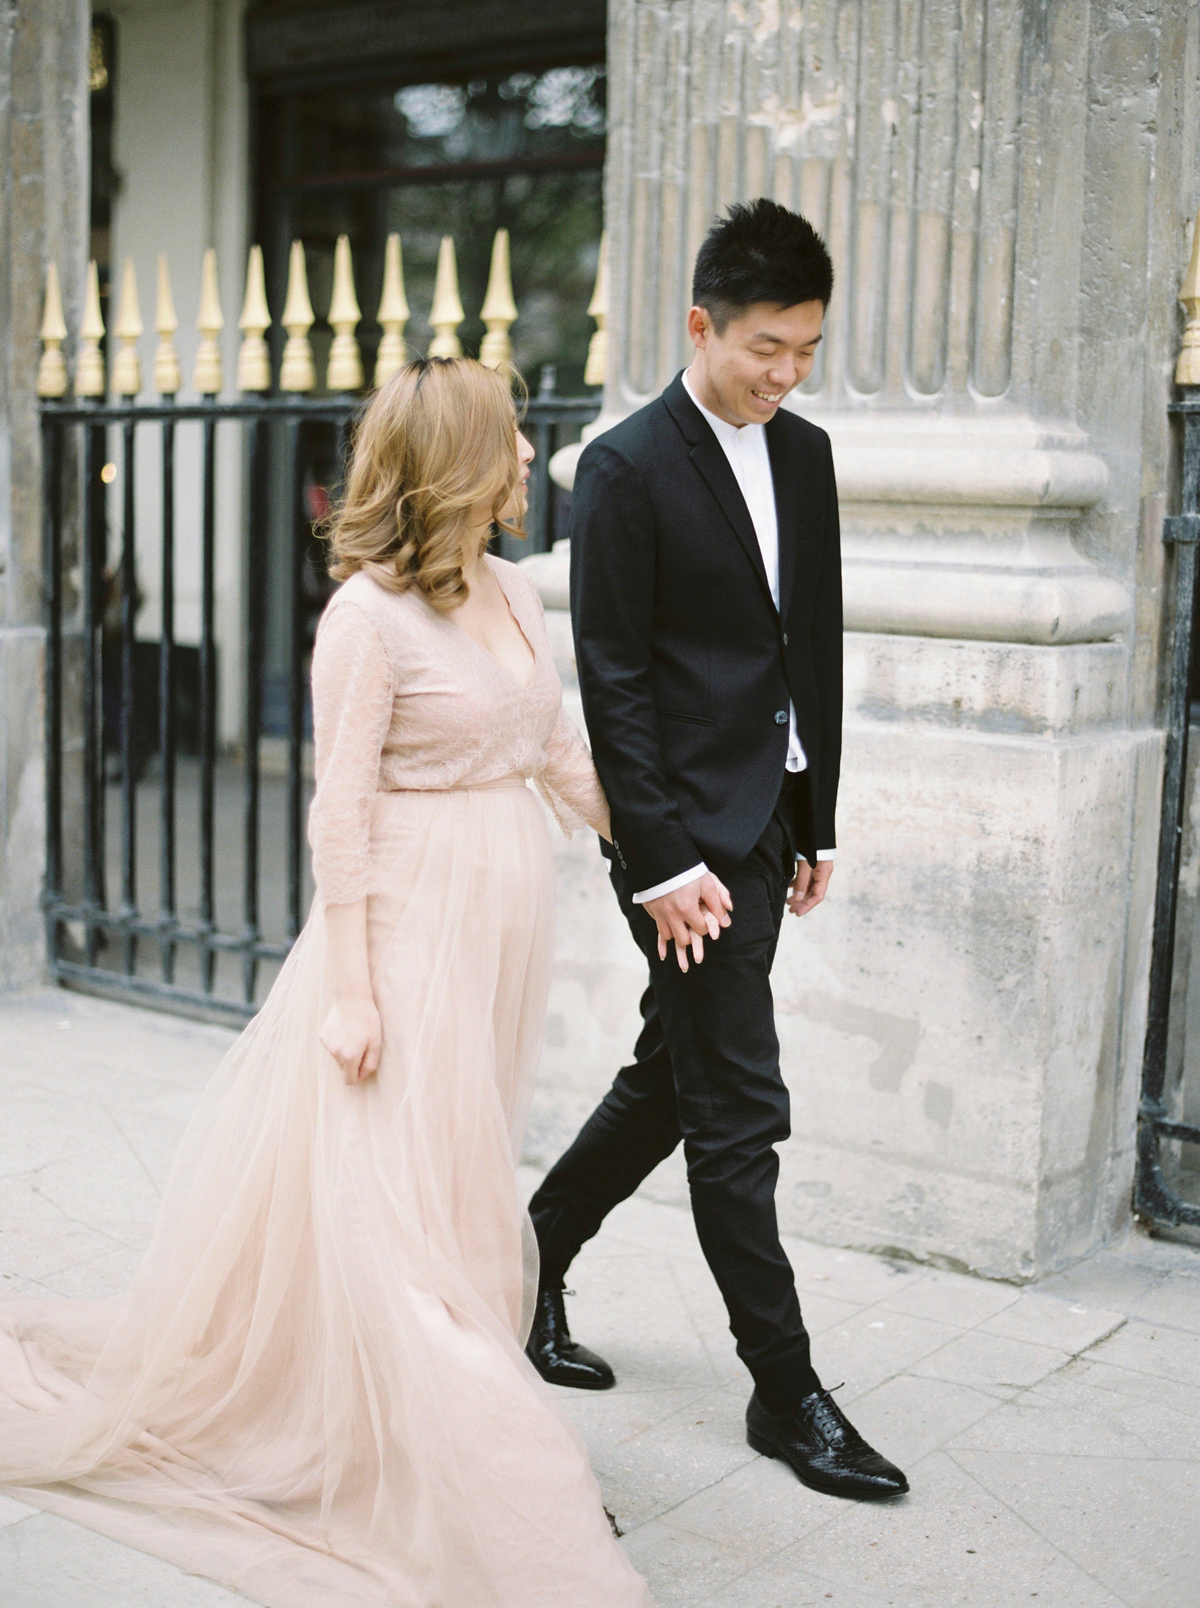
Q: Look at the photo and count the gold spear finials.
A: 13